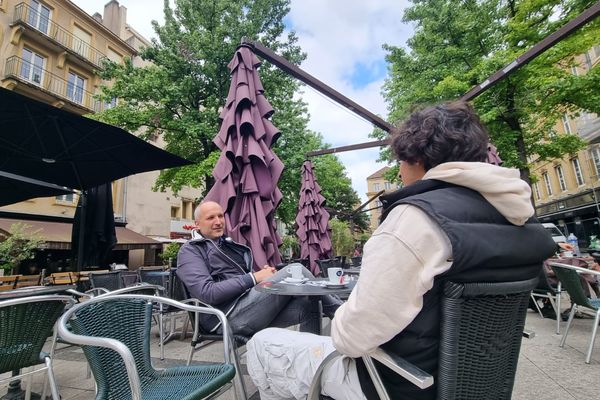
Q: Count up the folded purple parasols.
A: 3